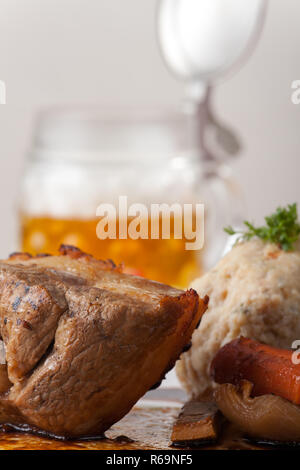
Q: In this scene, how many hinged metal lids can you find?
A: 1